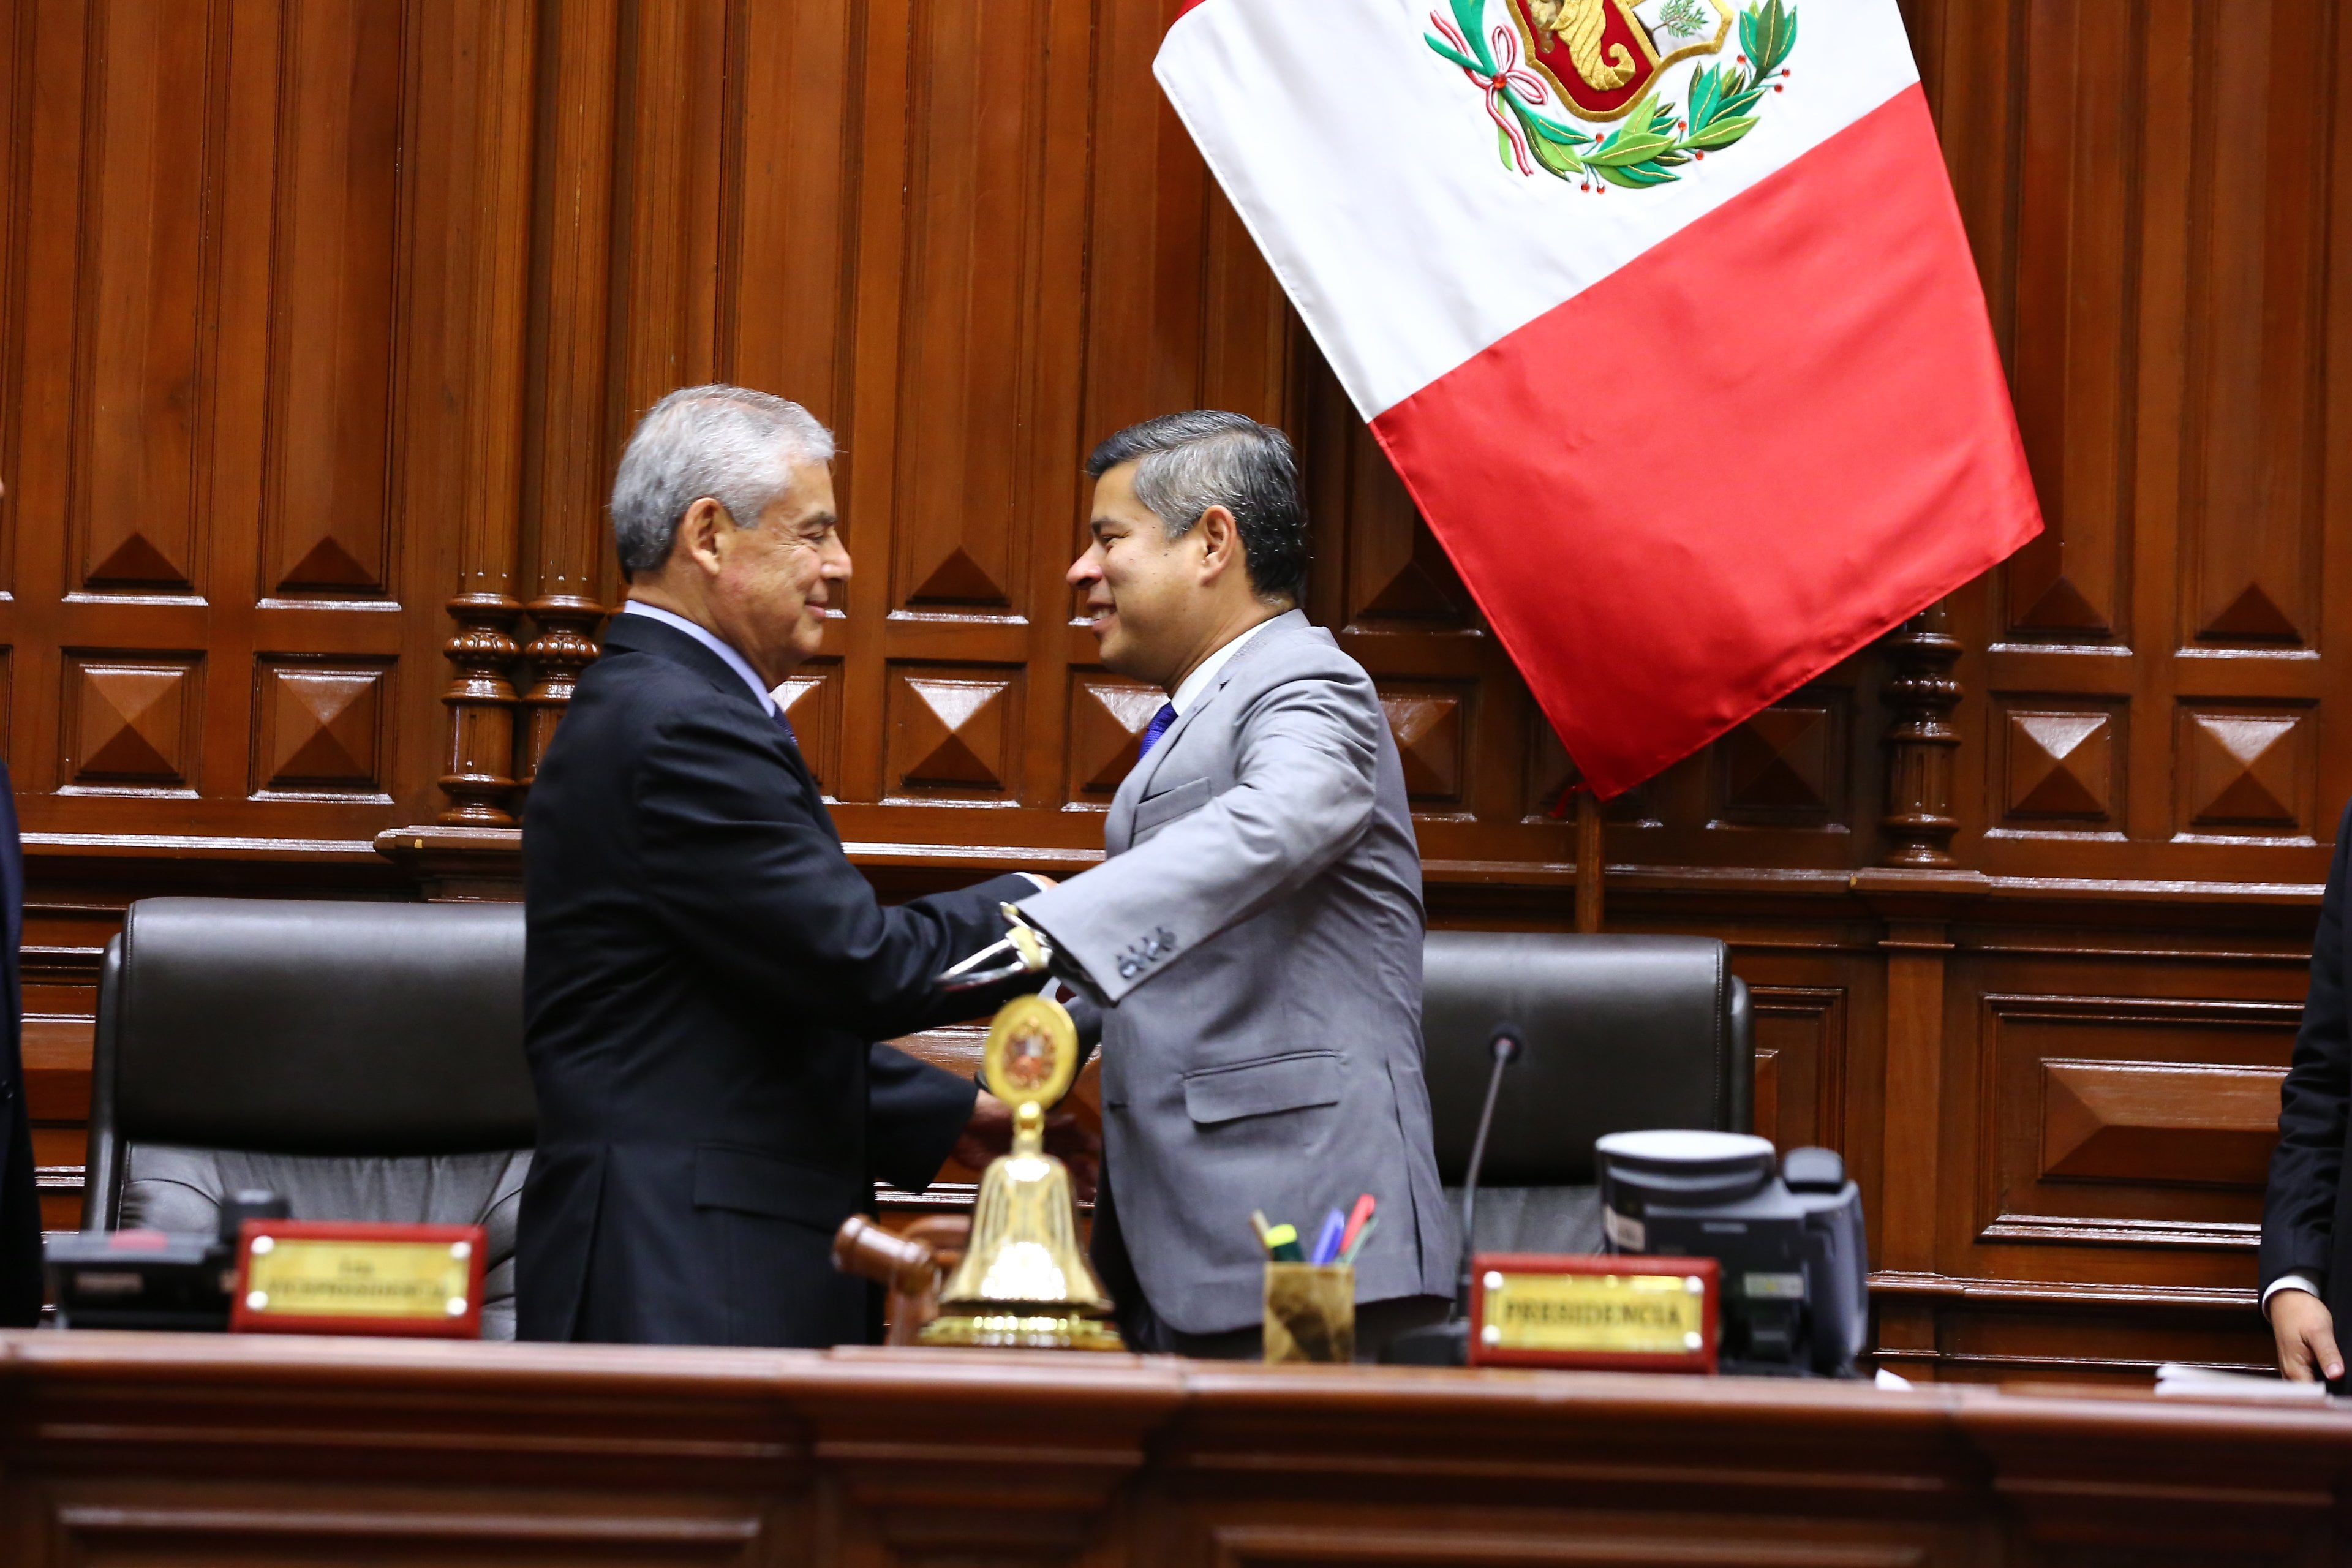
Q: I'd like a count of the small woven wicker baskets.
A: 0